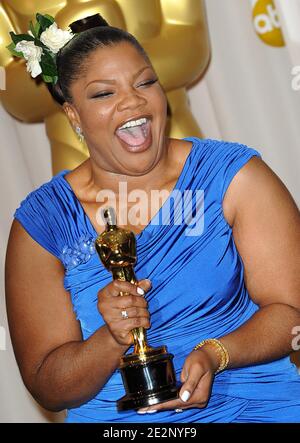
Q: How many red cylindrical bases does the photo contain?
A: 0